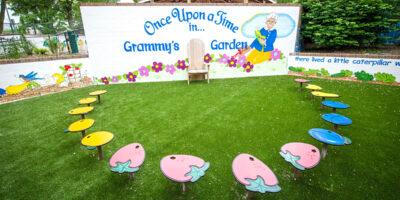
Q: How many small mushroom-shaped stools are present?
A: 15